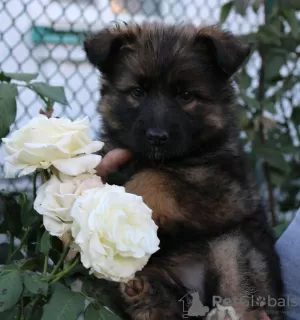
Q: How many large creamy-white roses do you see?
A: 3